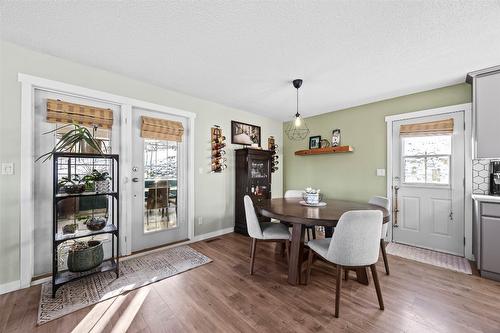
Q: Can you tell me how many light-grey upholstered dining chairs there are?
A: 4